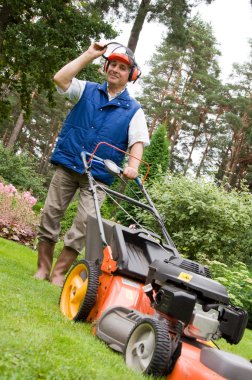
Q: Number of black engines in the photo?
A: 1